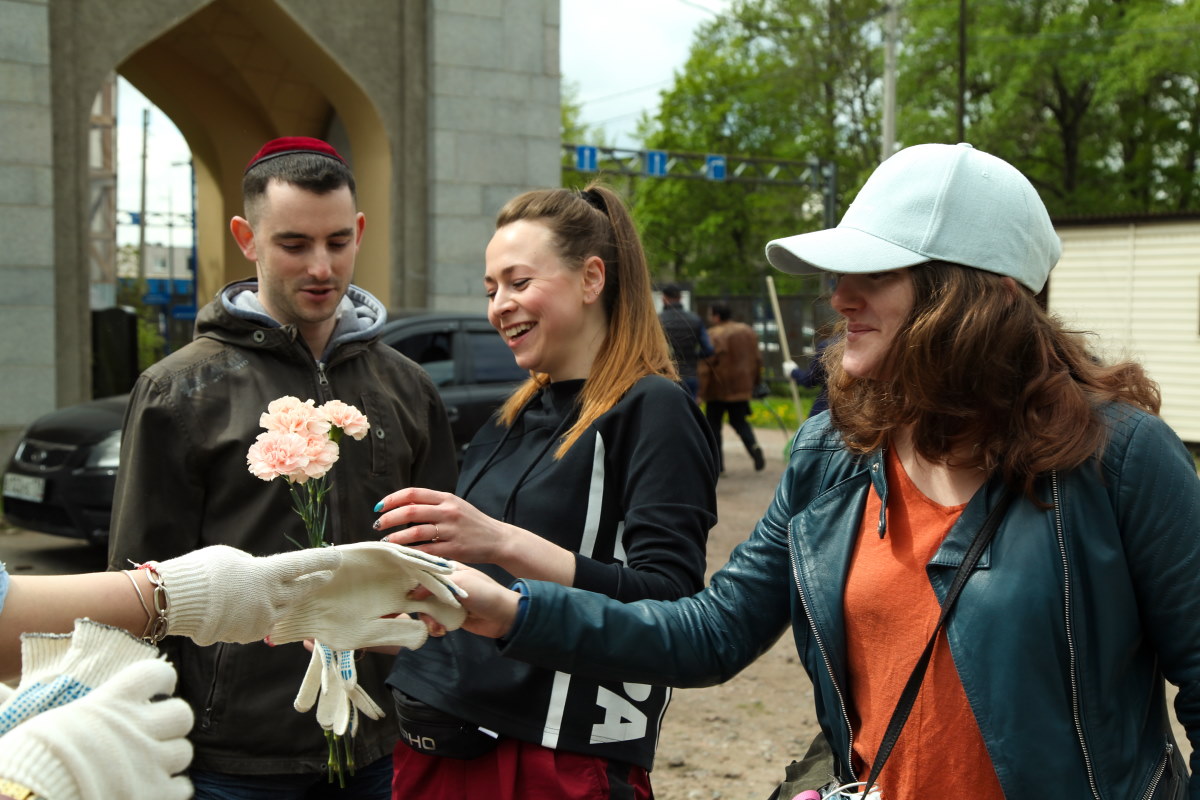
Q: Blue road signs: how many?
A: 3